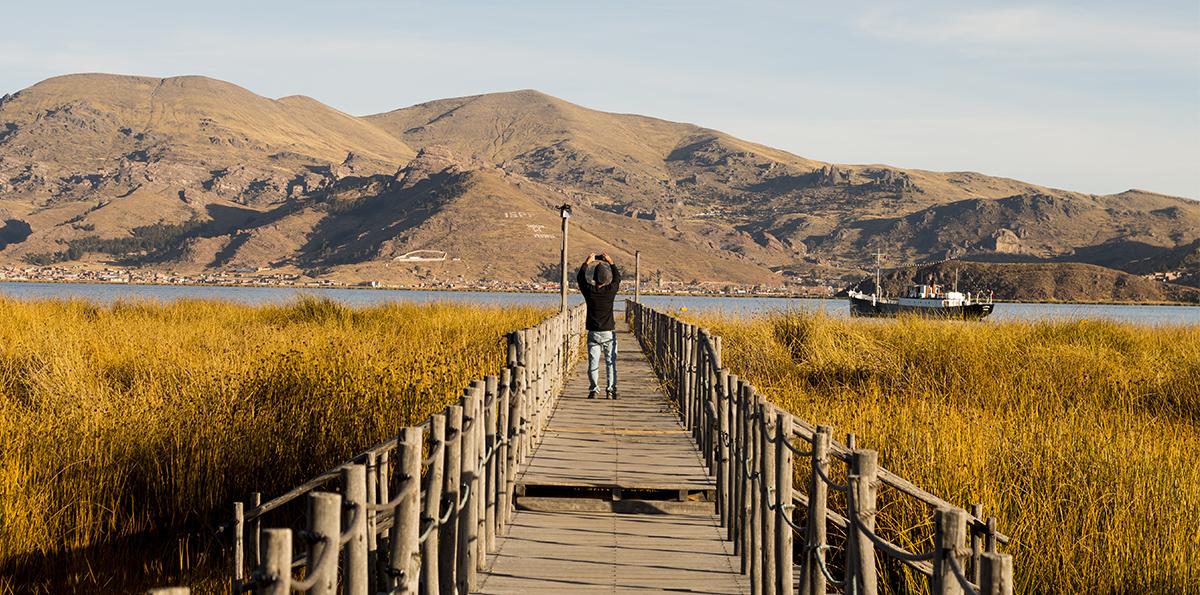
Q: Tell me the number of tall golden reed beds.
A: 2